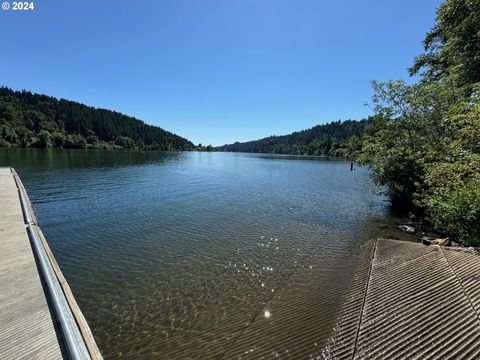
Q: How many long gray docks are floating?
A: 1